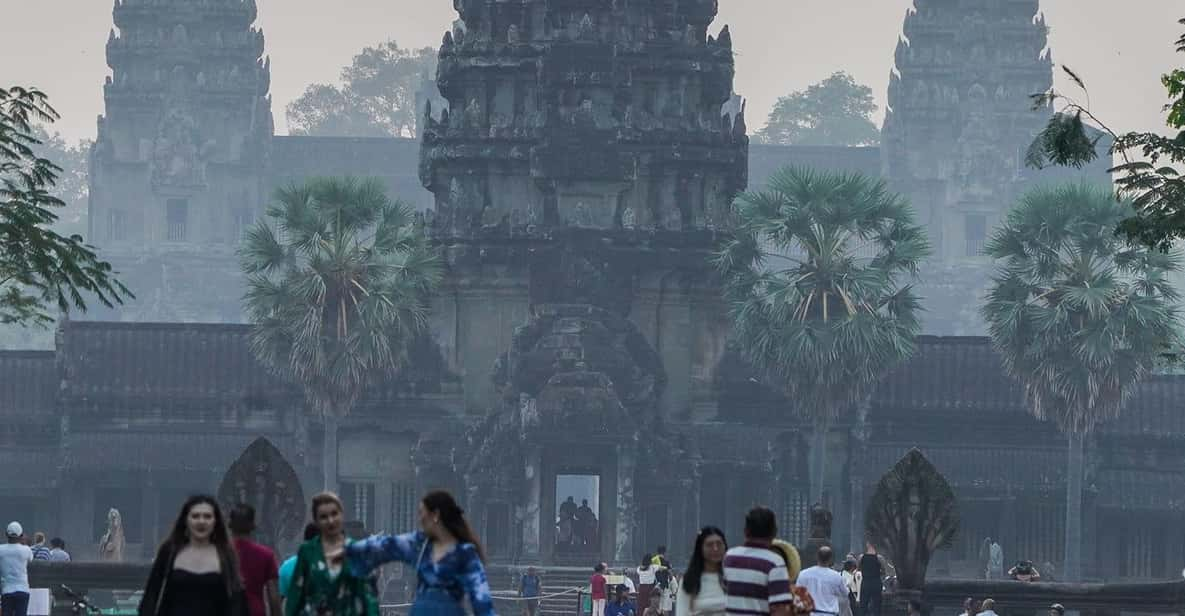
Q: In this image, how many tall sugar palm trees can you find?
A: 3